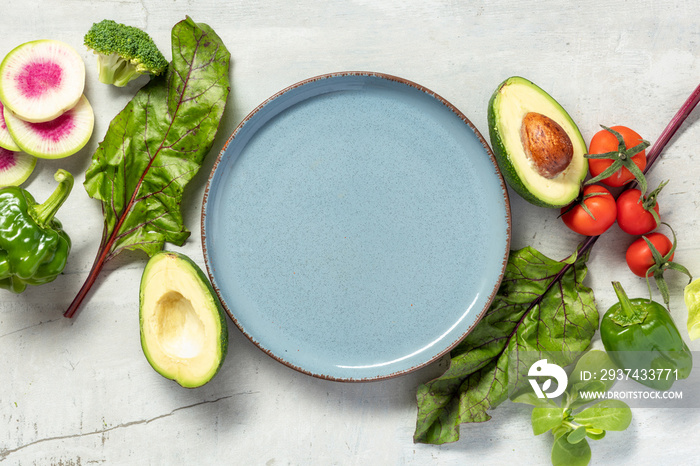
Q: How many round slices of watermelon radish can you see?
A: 4